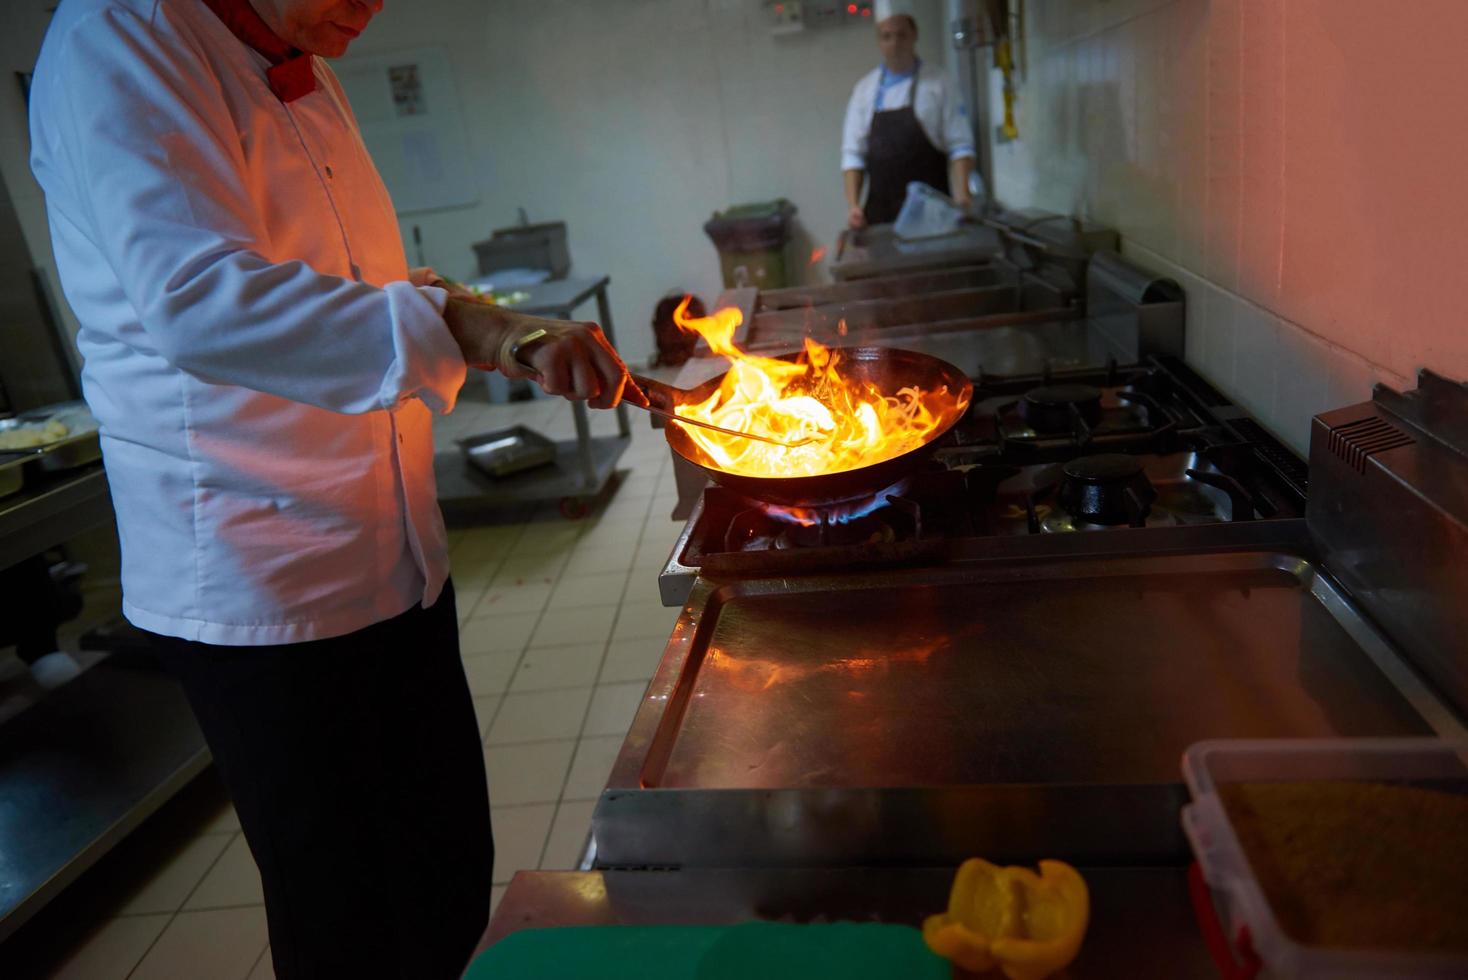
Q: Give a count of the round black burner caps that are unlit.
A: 2